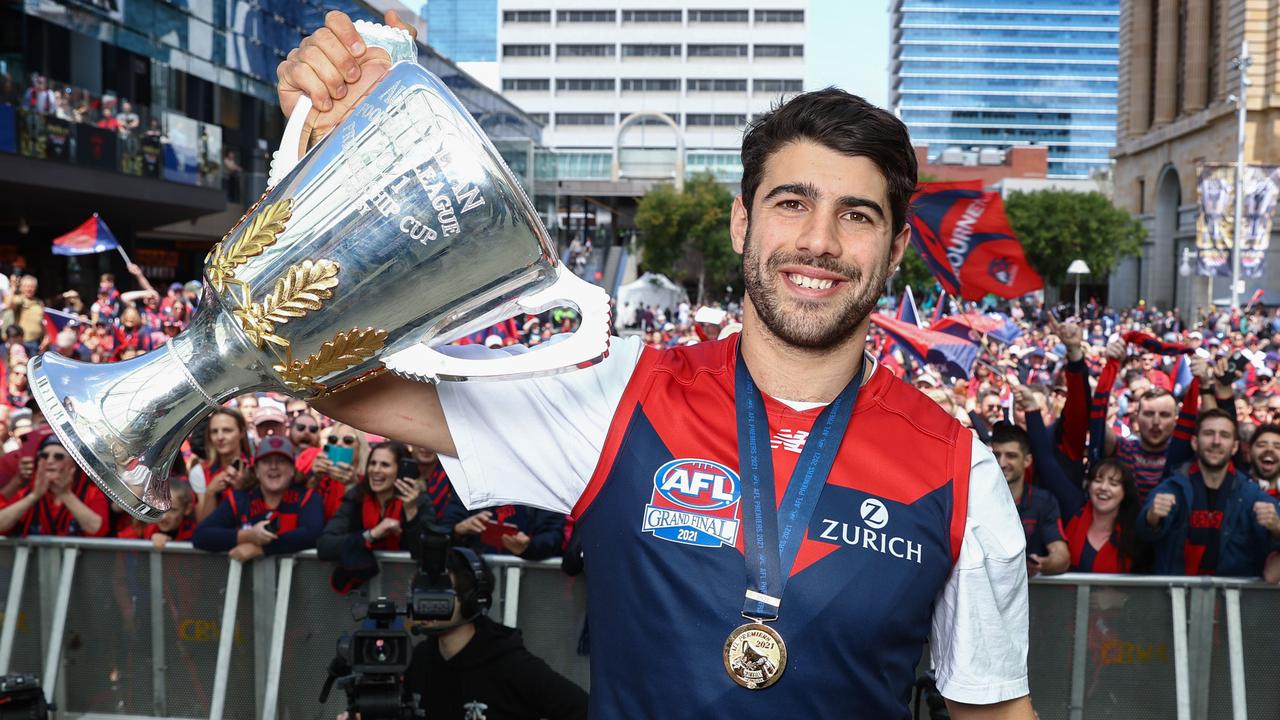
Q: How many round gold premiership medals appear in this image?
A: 1